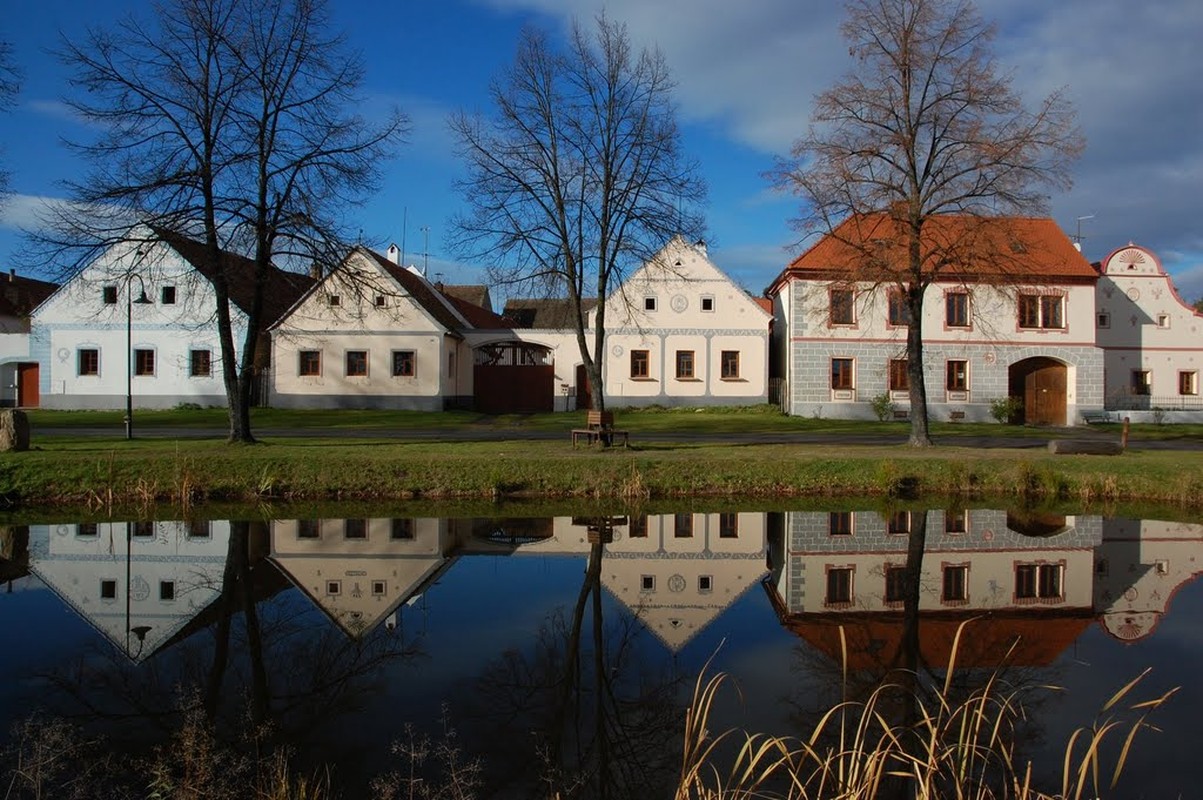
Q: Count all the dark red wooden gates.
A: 1